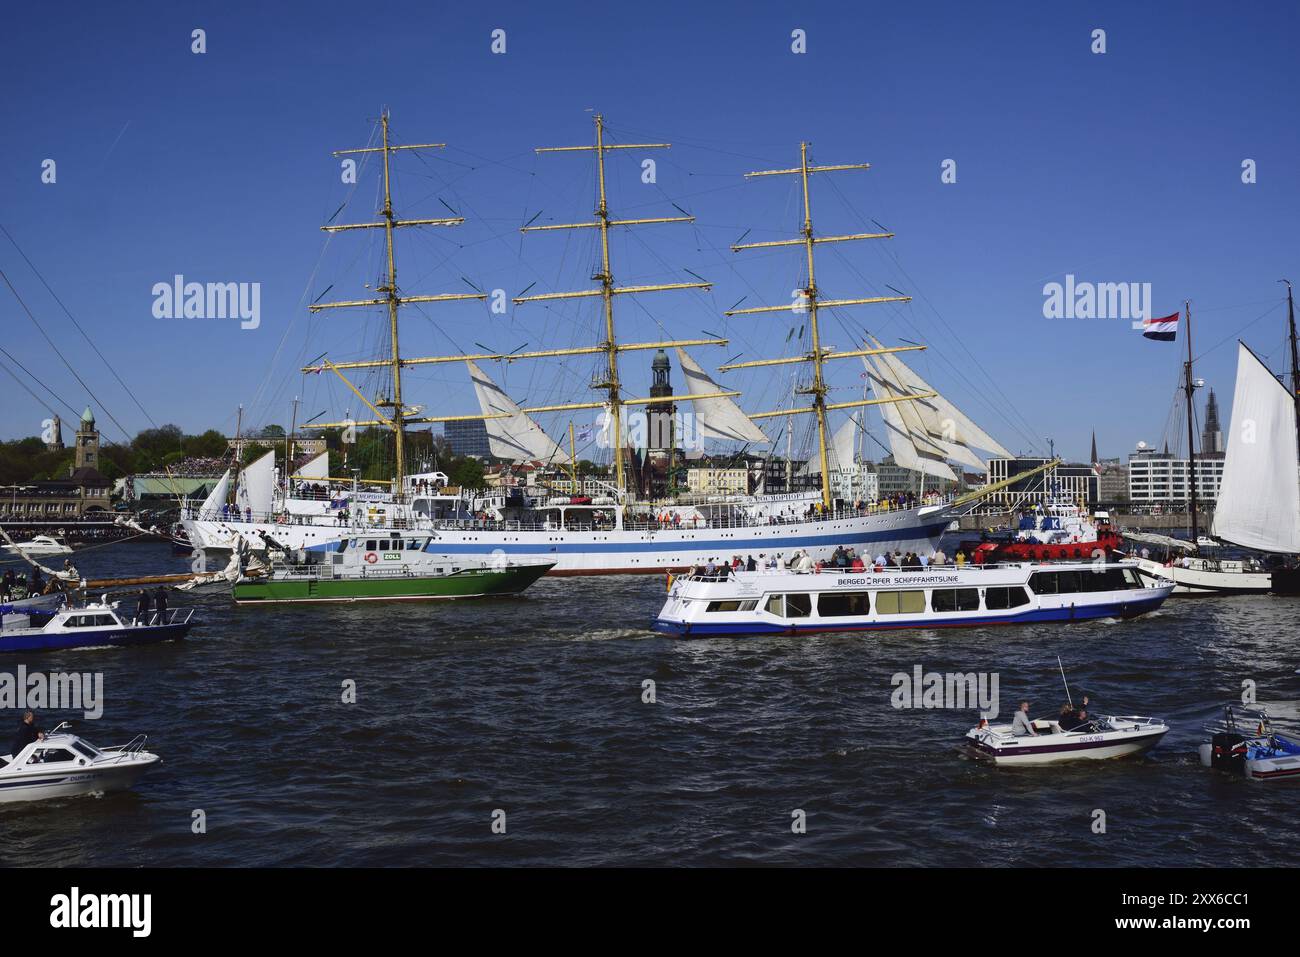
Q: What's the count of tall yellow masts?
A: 3